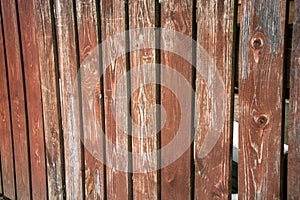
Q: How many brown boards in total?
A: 12